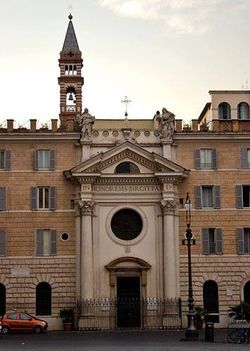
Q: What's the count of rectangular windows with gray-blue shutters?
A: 12